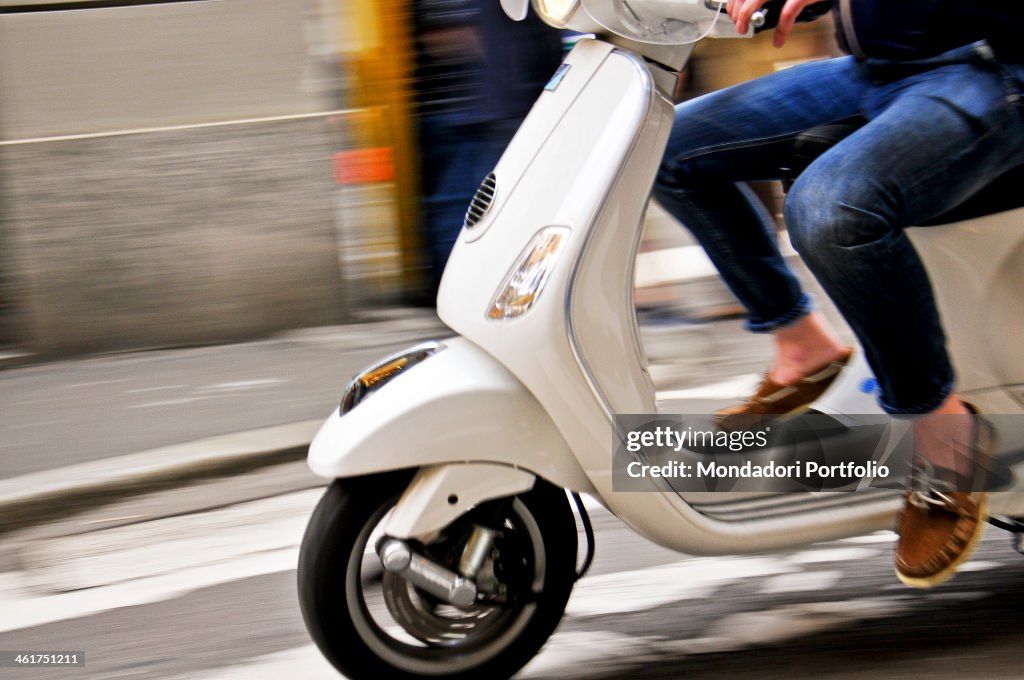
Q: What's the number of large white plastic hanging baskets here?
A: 0